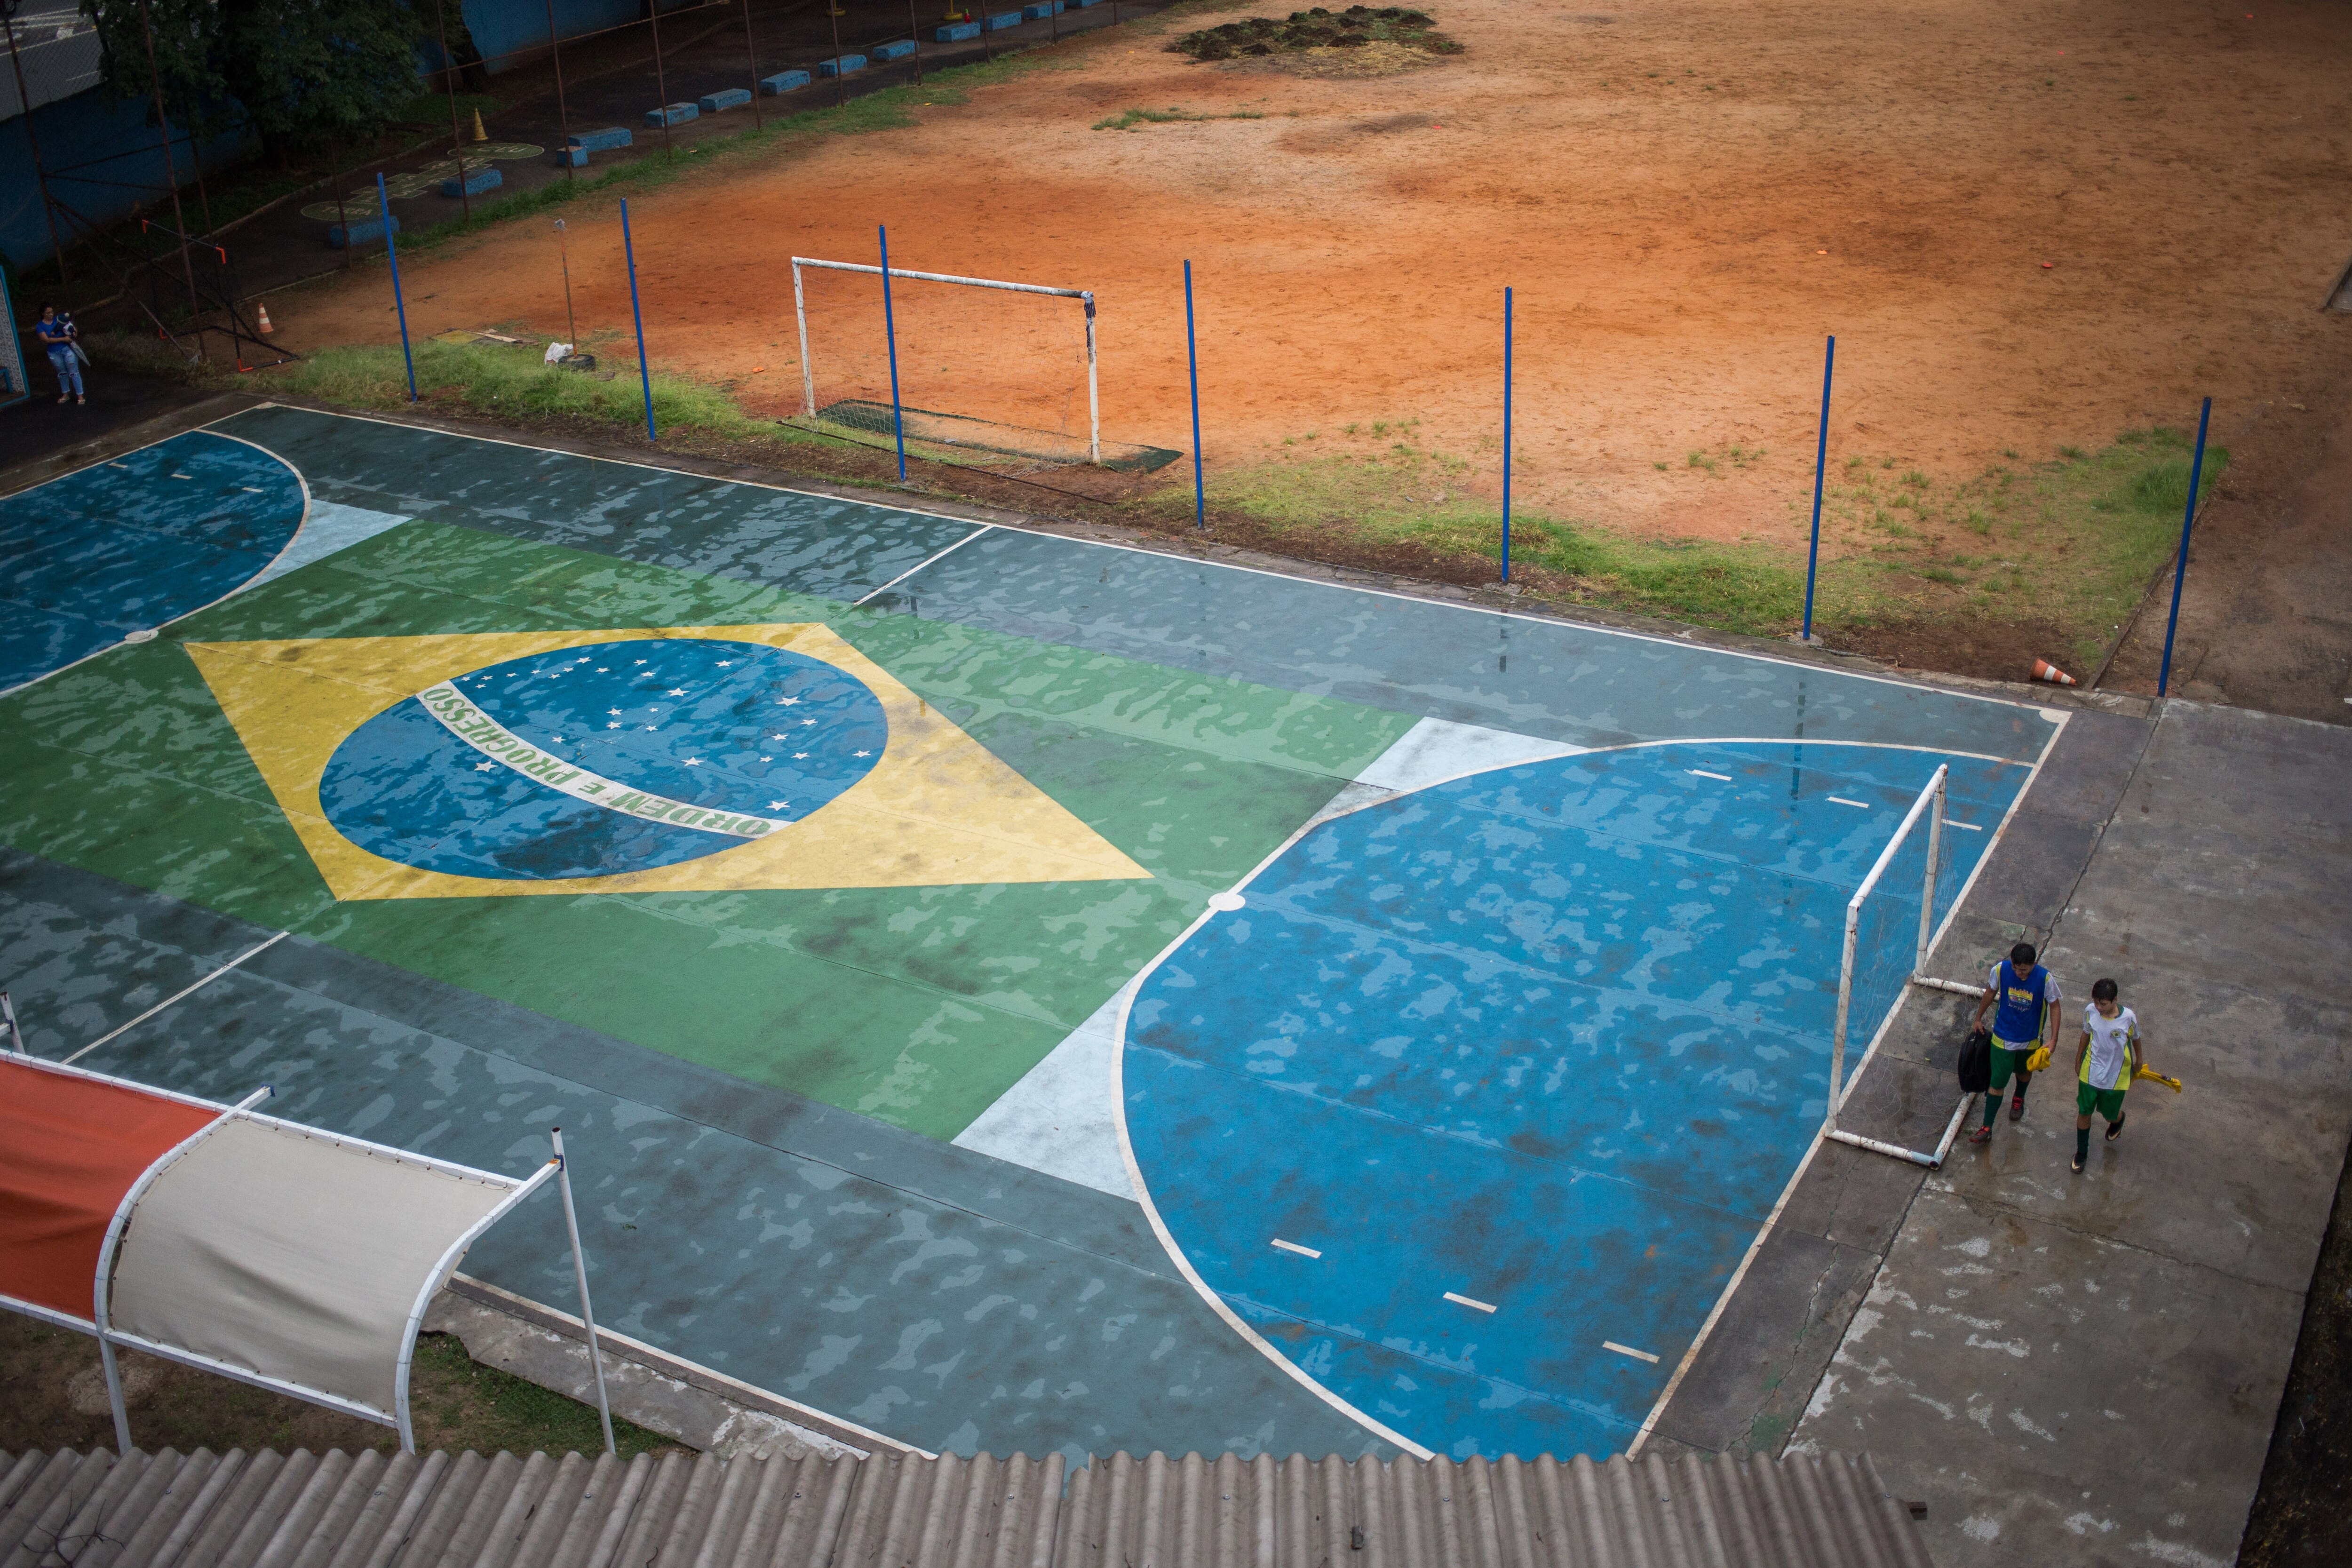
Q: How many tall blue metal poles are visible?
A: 7